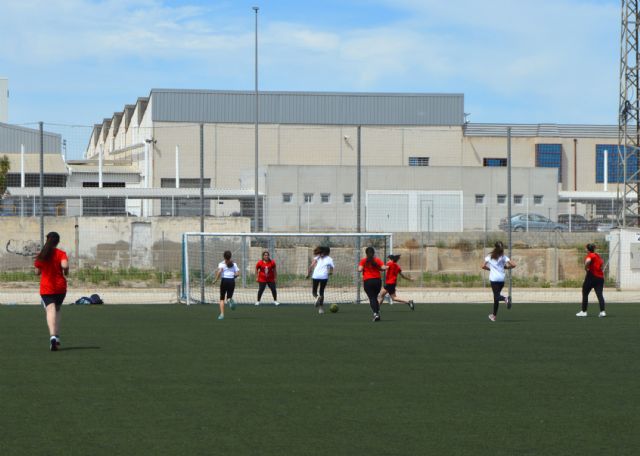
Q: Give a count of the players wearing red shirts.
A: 5